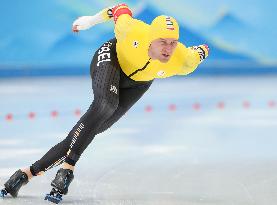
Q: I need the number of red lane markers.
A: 10